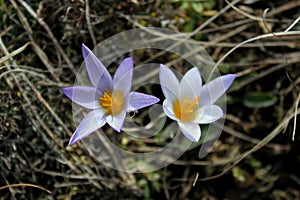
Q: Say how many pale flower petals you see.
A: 12